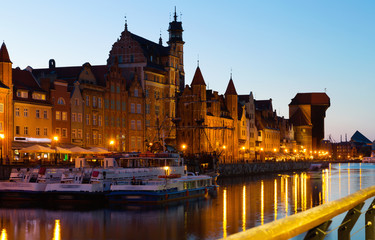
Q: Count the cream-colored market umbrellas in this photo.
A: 4